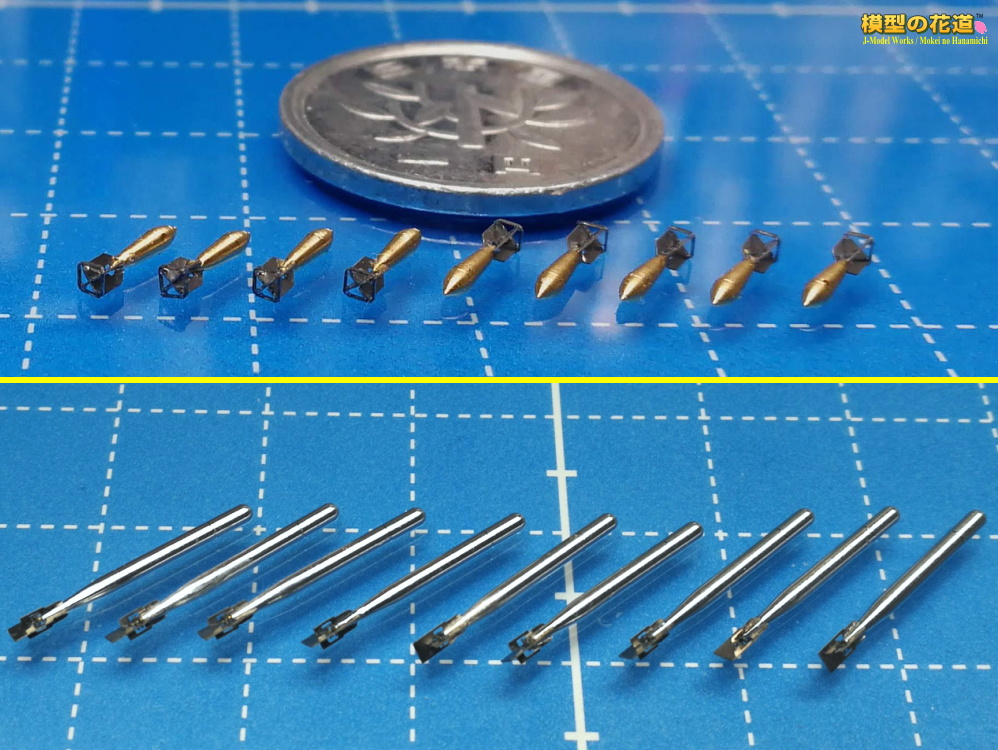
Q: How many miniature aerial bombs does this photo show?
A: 9